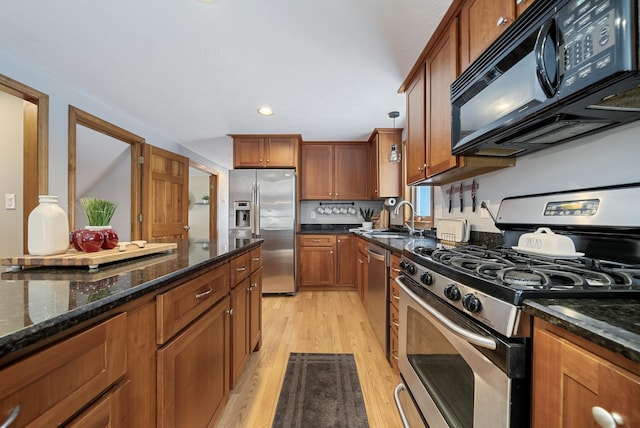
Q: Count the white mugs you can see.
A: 5